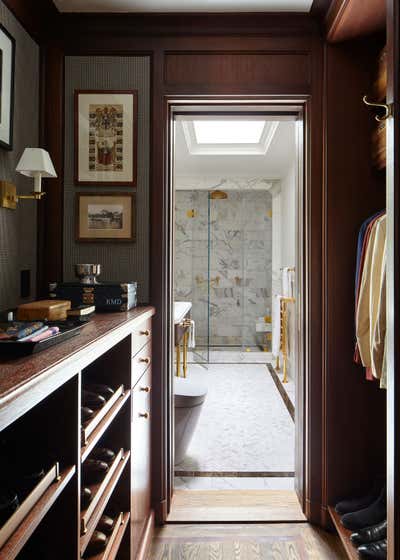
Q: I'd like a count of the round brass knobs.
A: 4